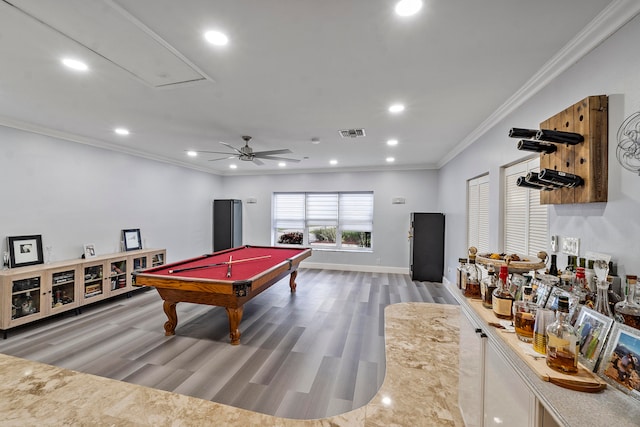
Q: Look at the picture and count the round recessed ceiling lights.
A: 11